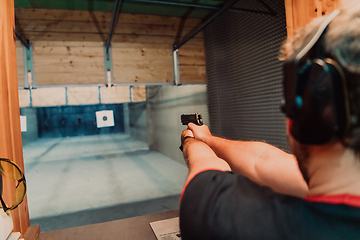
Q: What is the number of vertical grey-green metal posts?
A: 3